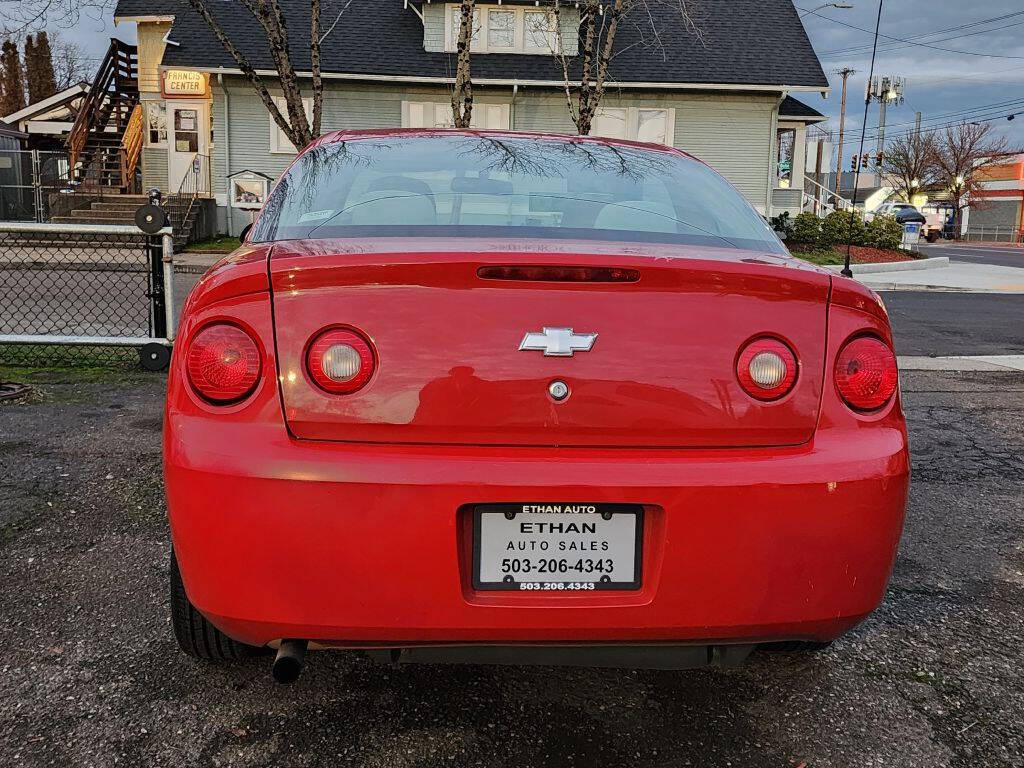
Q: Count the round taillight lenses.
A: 4